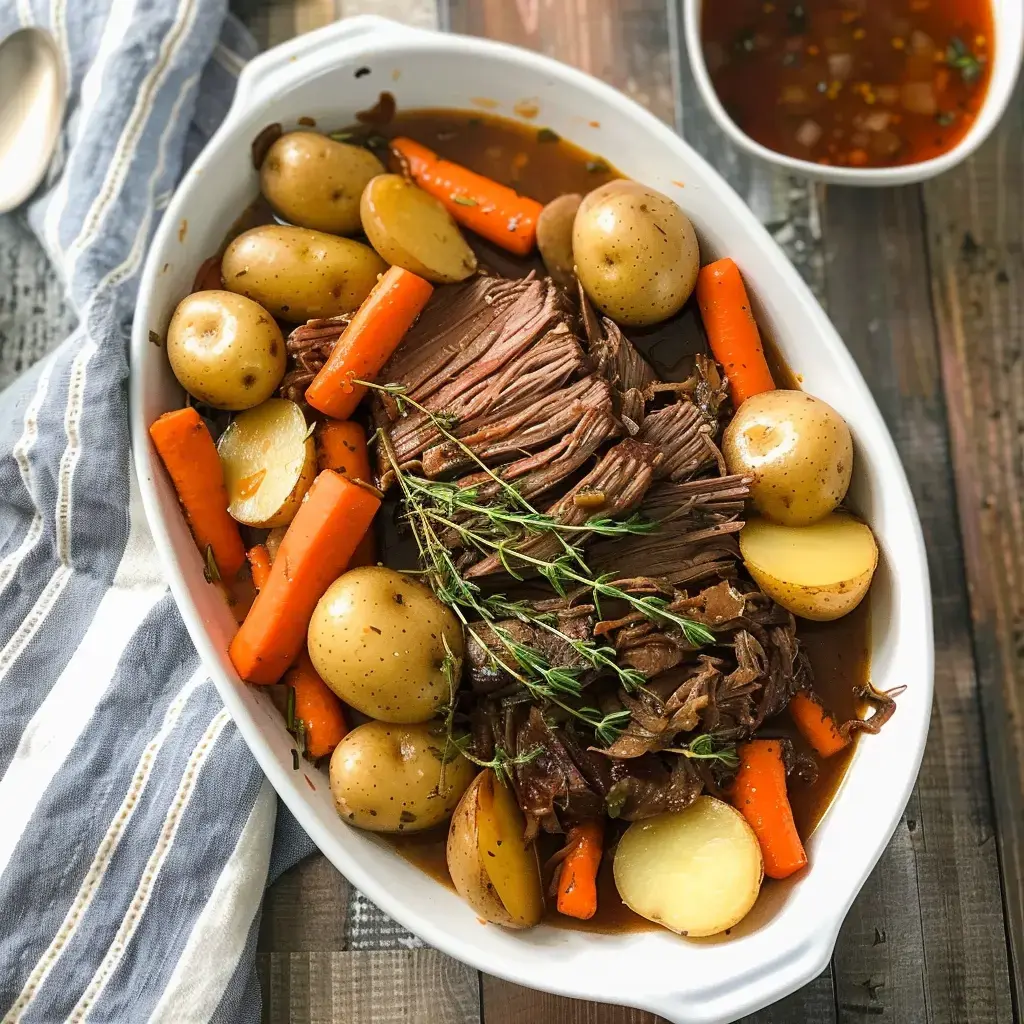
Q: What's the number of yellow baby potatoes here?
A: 13